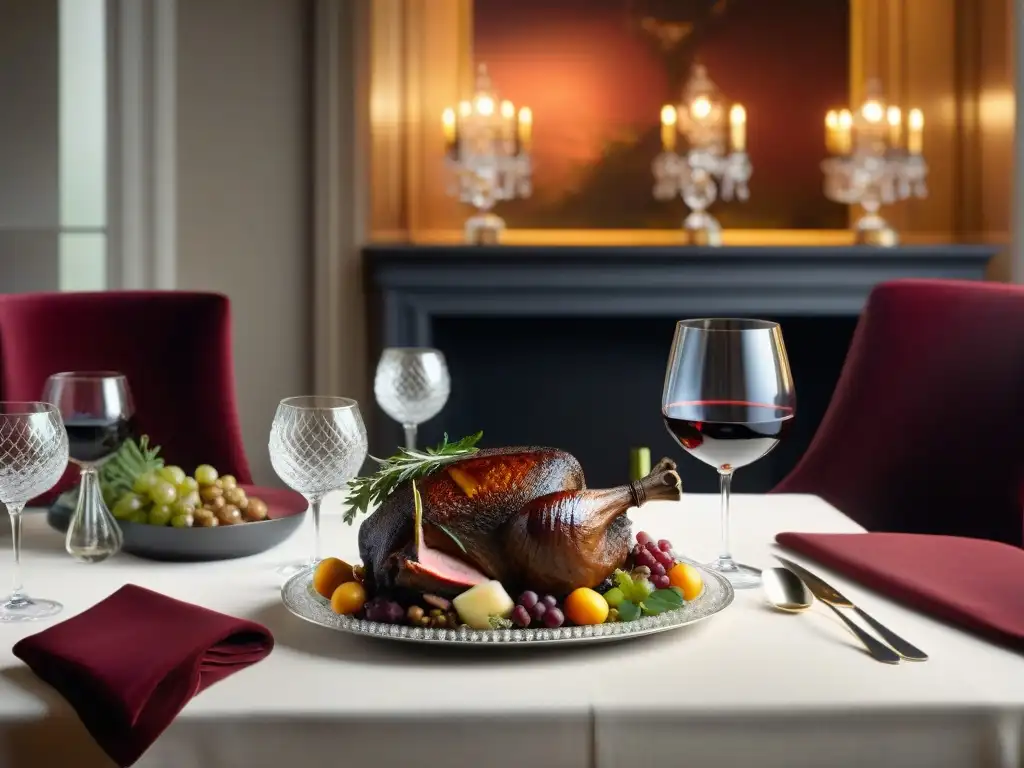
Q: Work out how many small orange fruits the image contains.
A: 4